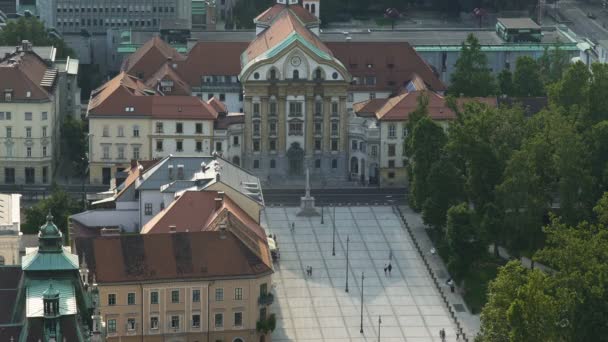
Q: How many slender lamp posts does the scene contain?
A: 5